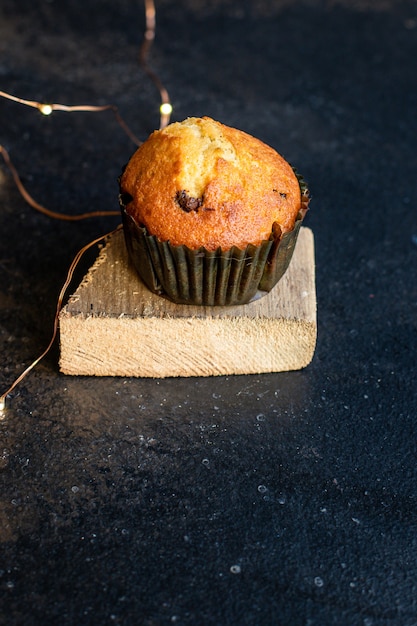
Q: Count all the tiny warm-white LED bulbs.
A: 3